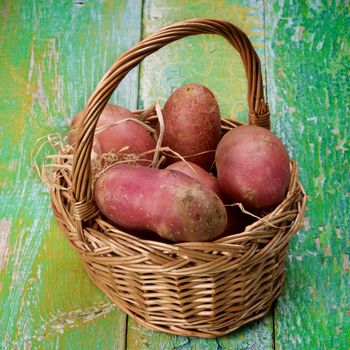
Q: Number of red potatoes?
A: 5